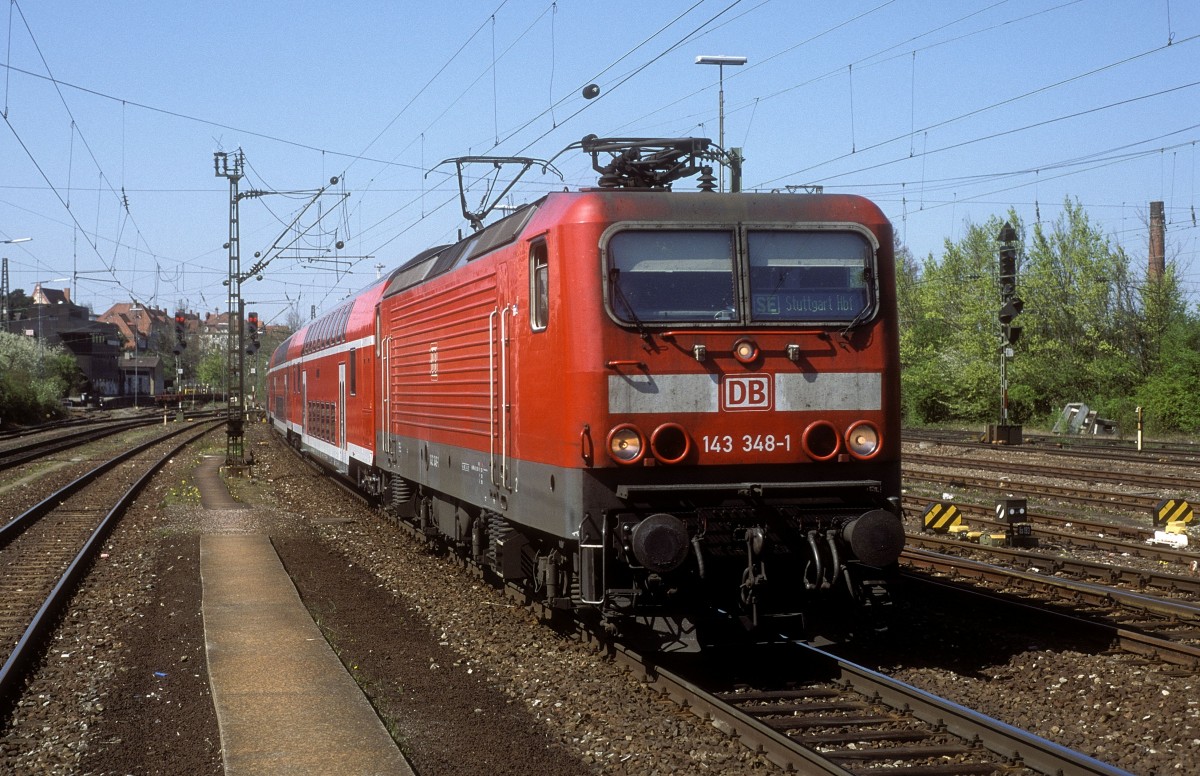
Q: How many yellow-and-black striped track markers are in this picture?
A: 2